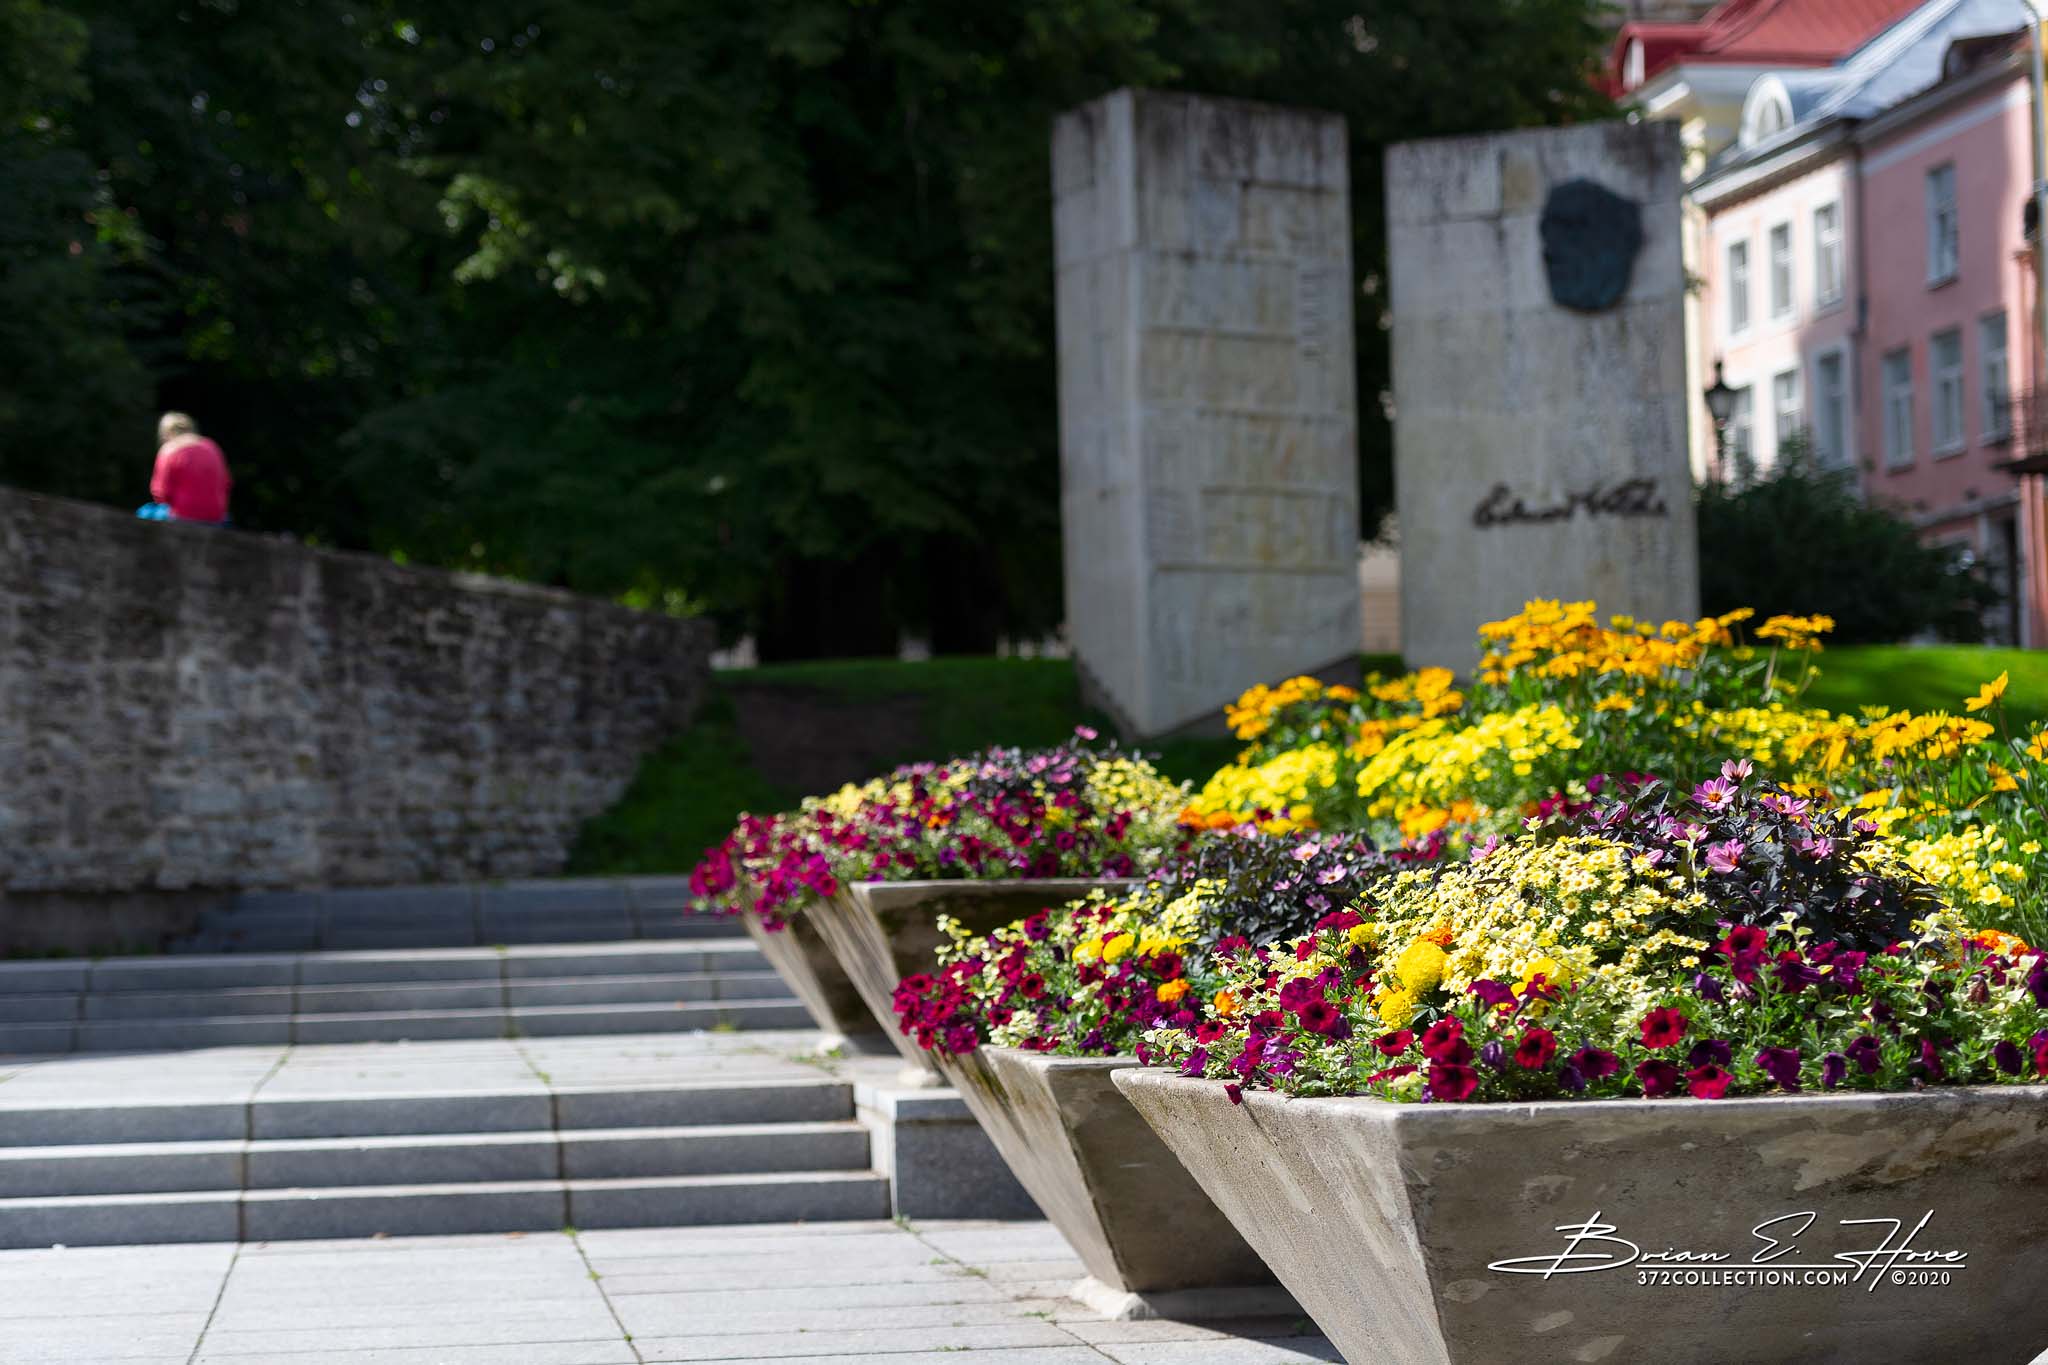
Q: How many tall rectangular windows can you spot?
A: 10